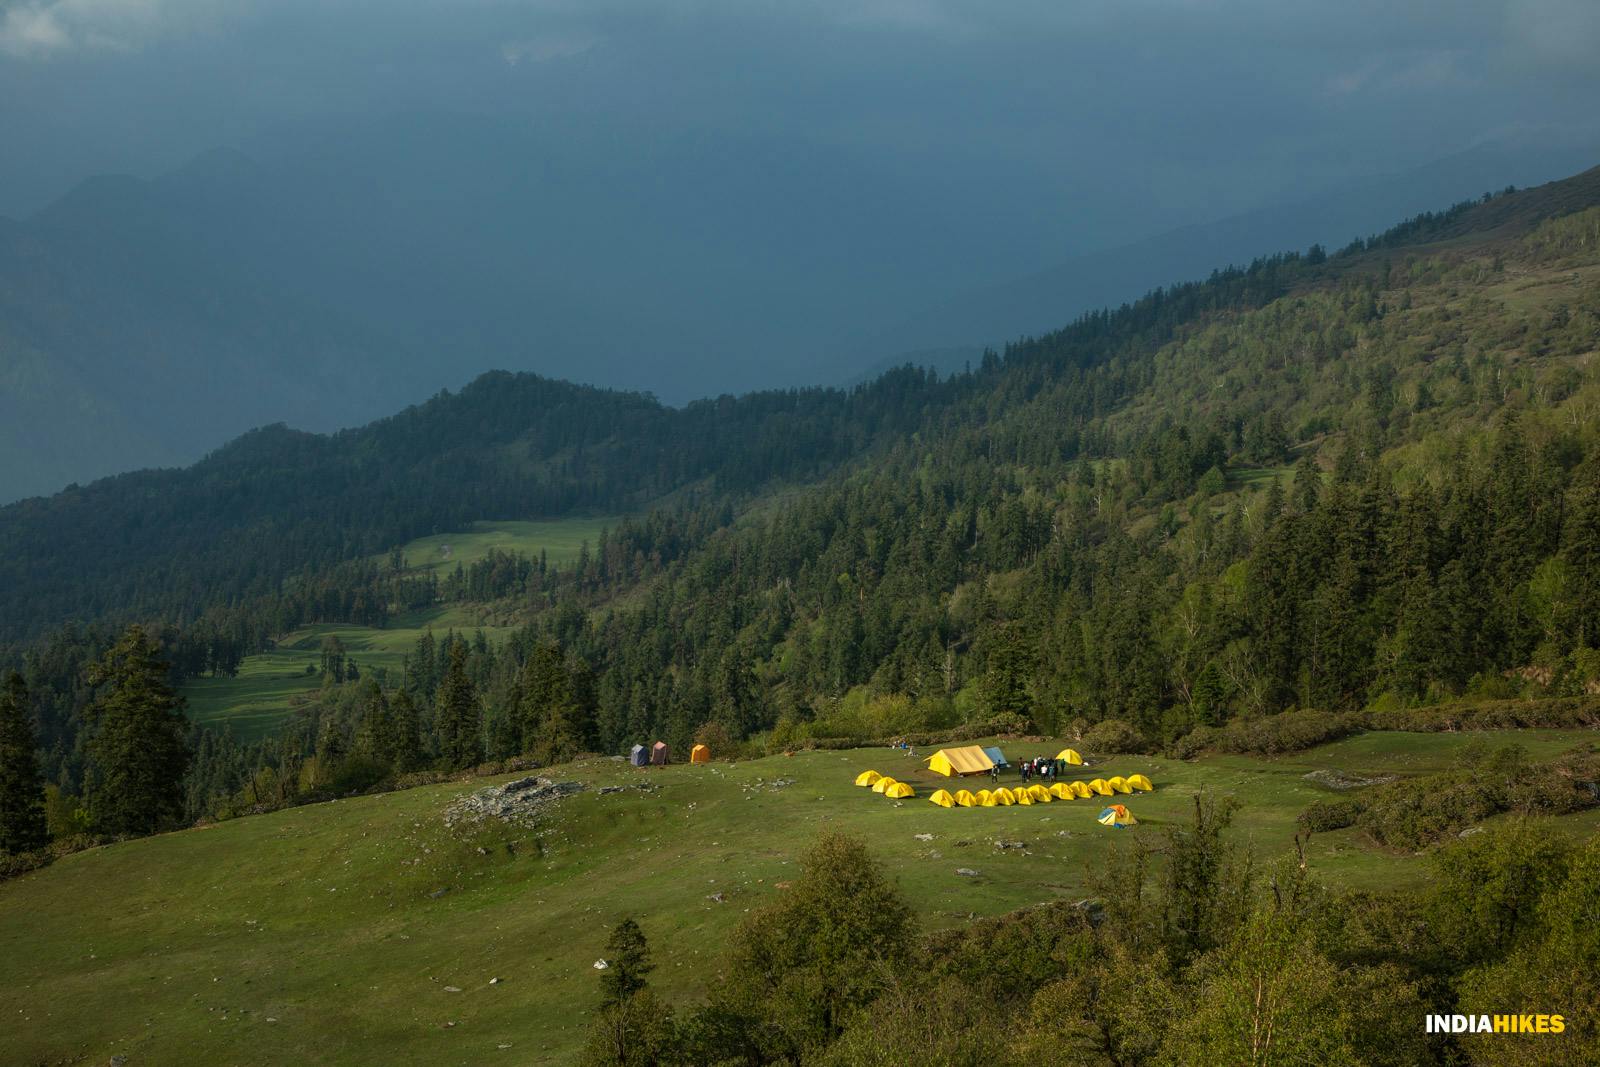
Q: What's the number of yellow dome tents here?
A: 15